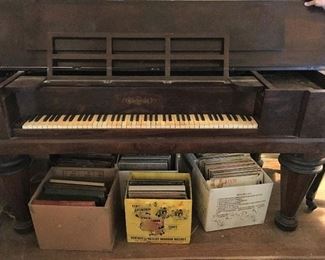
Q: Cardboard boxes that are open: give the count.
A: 5